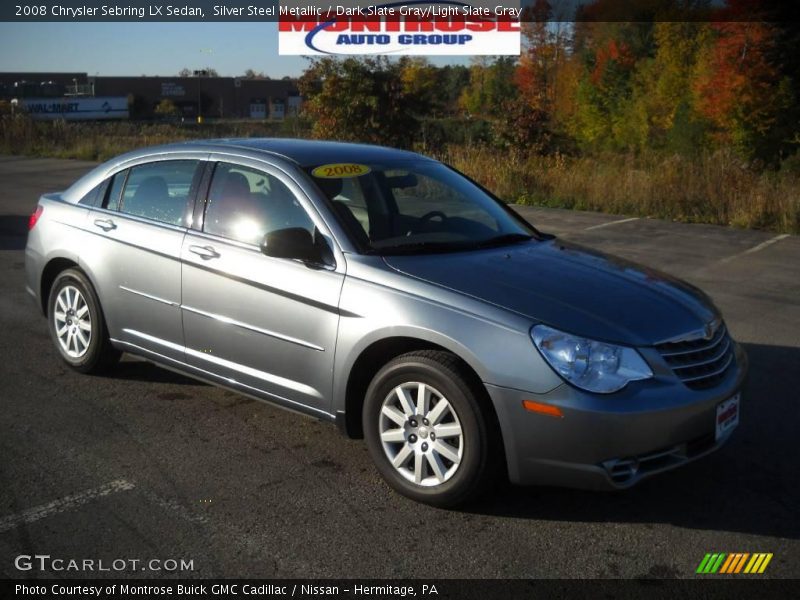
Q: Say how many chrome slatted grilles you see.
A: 1